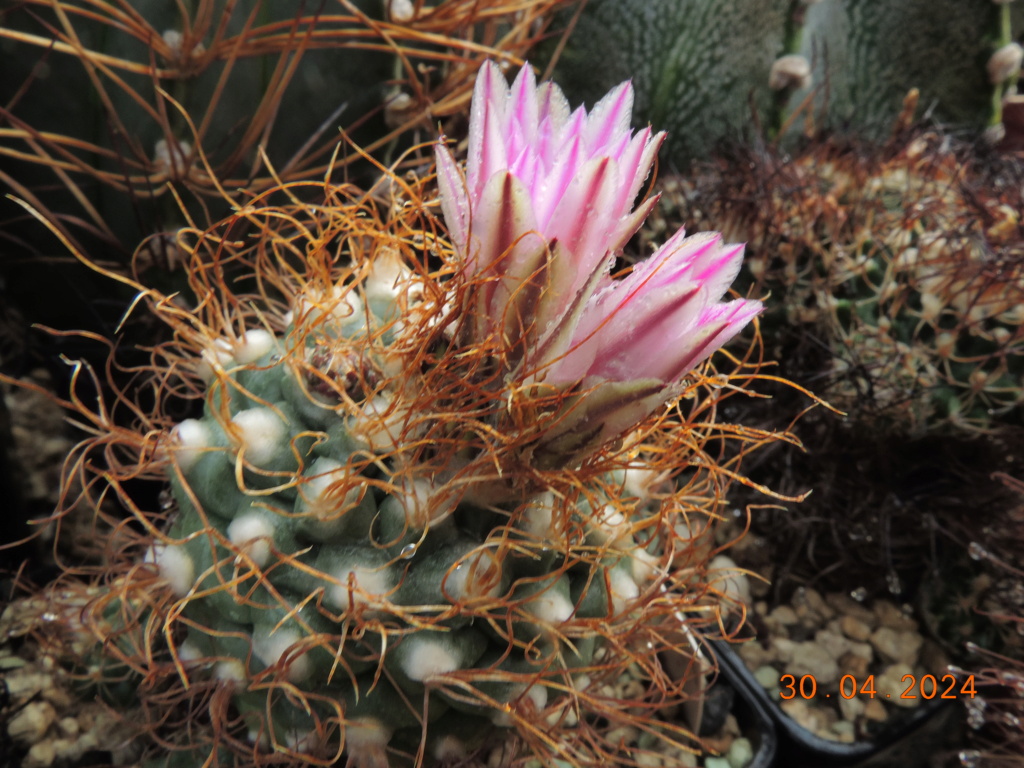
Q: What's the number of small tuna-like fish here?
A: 0